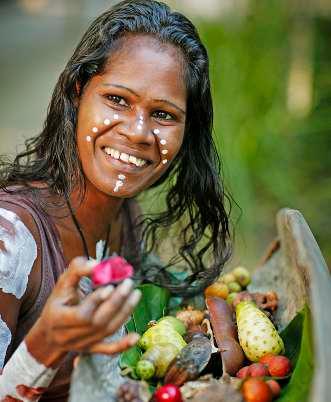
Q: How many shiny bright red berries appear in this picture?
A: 1